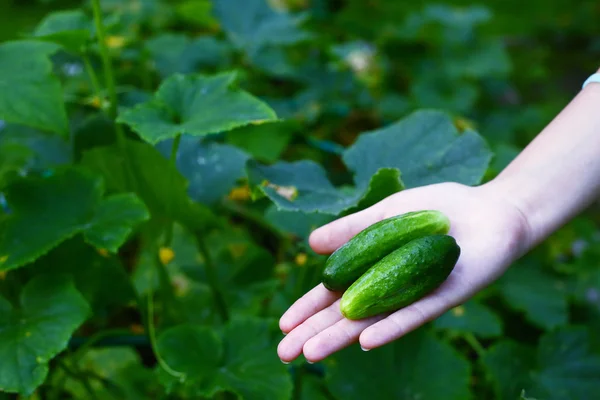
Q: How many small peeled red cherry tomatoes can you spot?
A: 0